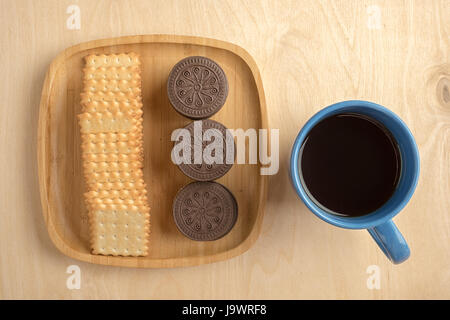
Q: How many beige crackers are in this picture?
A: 15